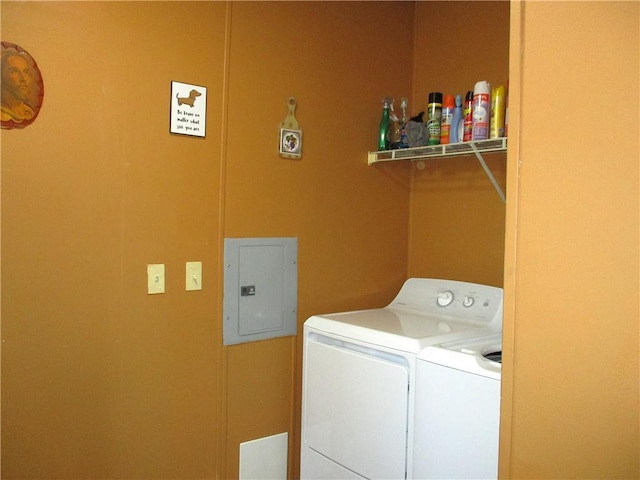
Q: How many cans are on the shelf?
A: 5